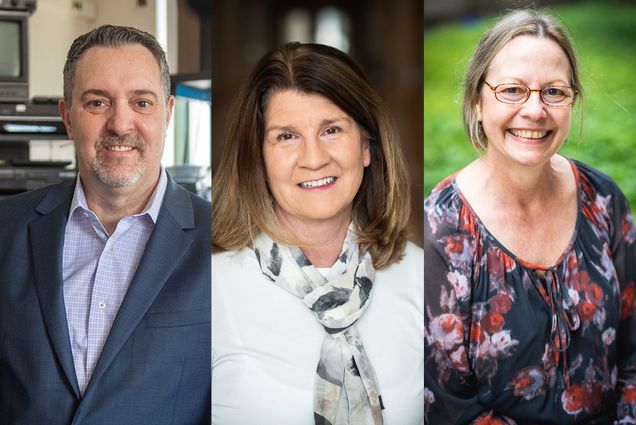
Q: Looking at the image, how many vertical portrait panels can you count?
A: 3